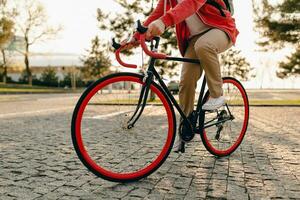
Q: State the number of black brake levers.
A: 2